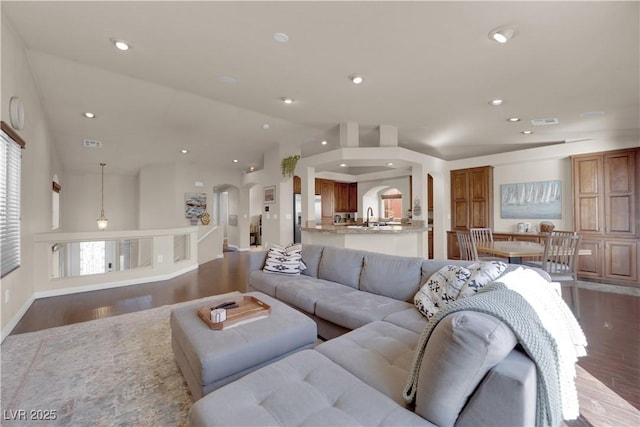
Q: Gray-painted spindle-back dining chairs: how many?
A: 4